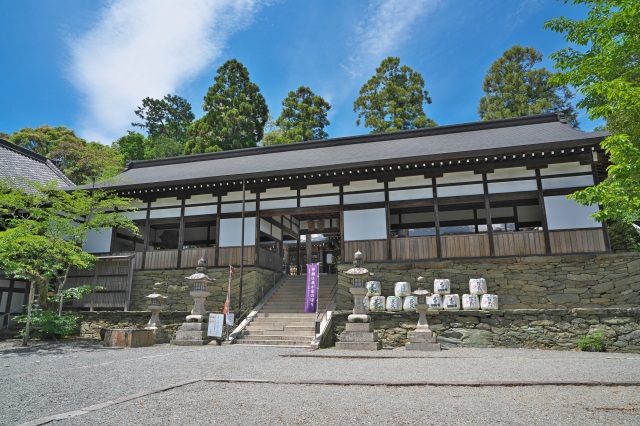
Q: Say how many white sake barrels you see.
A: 12